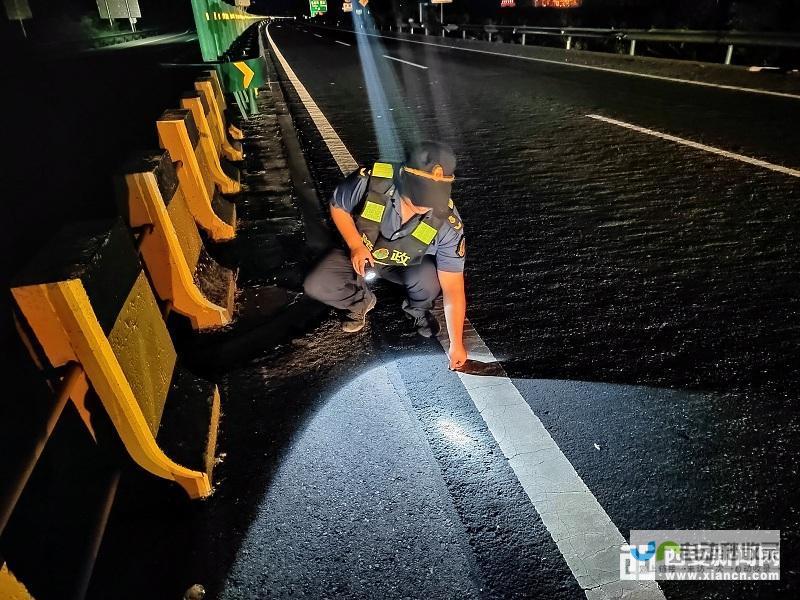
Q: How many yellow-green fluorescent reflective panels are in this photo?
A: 3